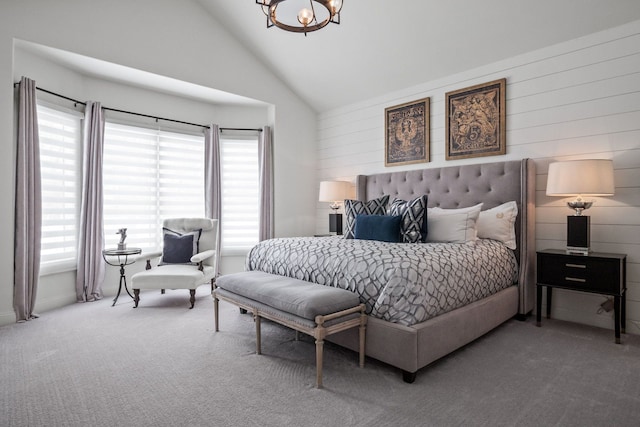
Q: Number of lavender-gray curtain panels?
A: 4